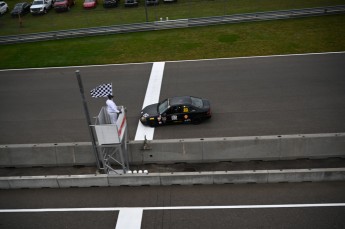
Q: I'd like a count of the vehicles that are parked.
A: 9